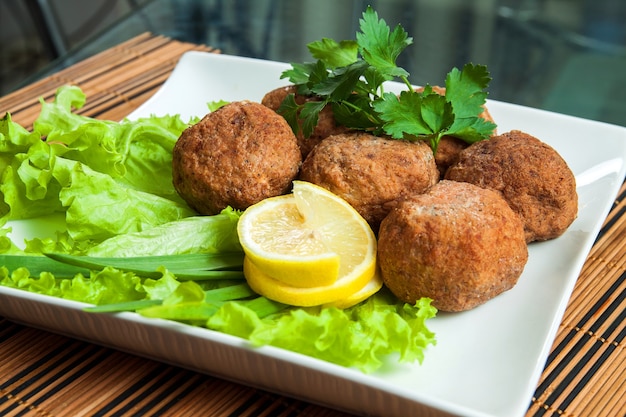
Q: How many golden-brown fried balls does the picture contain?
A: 6